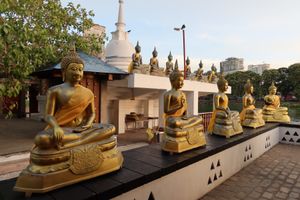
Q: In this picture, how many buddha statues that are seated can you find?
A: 11